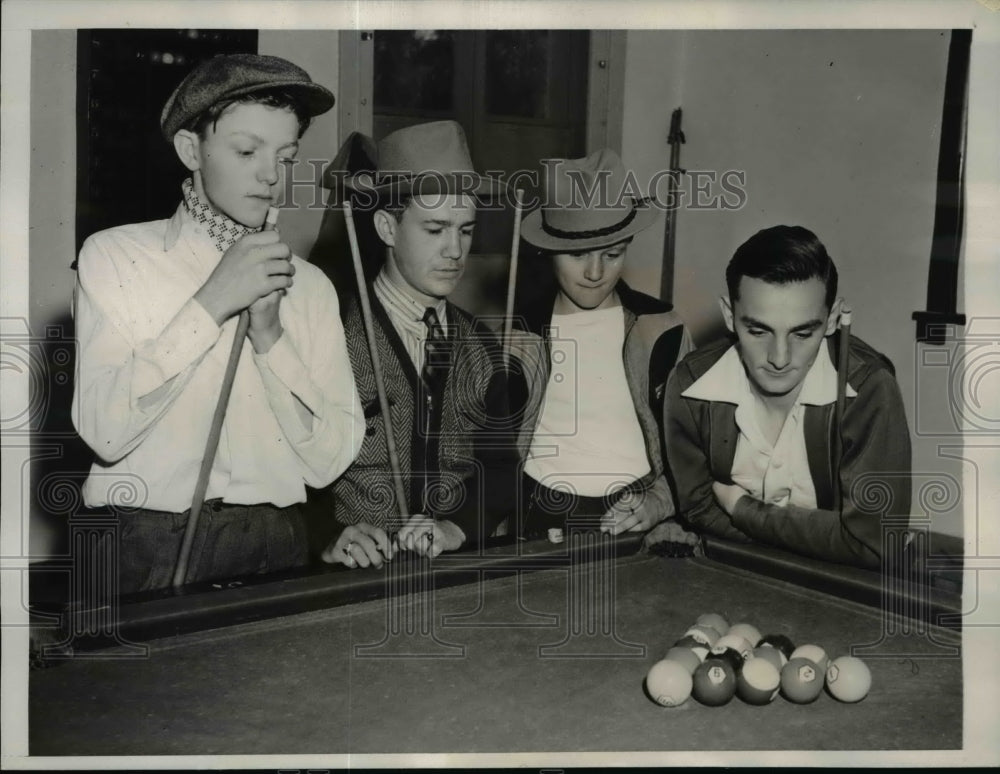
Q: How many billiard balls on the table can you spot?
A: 15